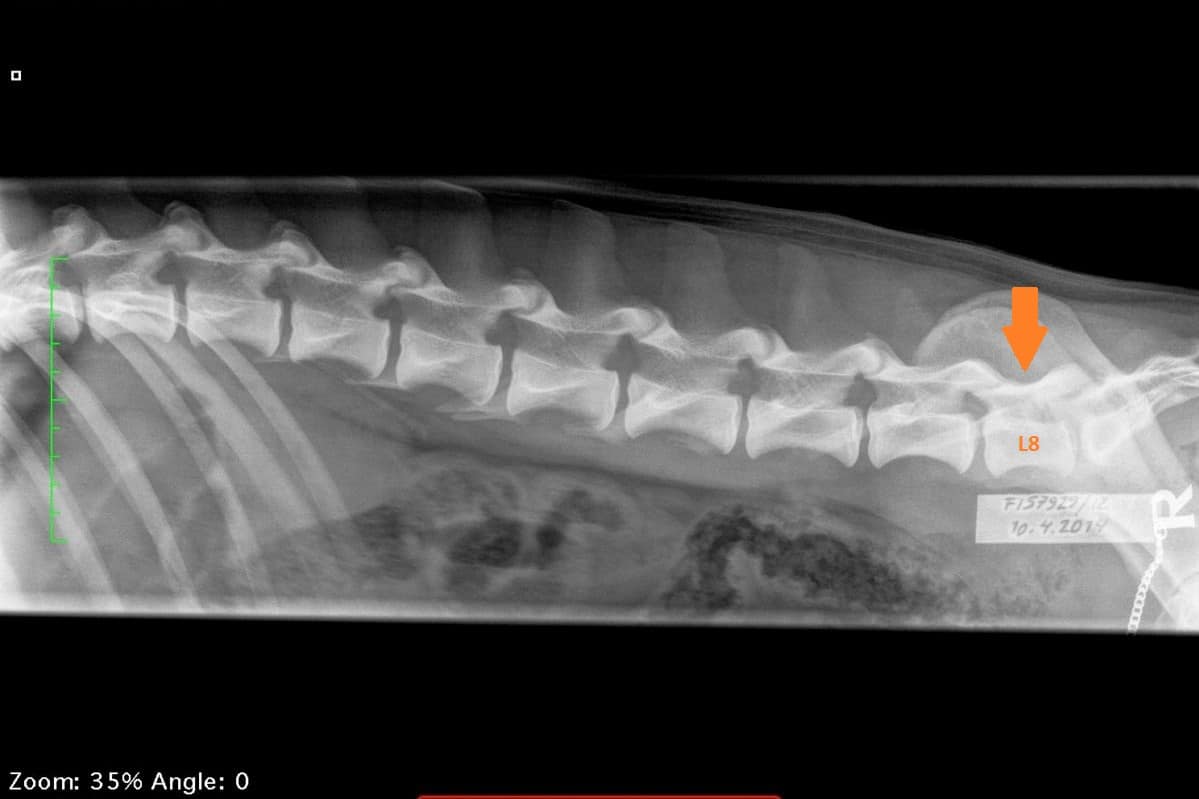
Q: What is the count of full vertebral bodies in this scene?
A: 9